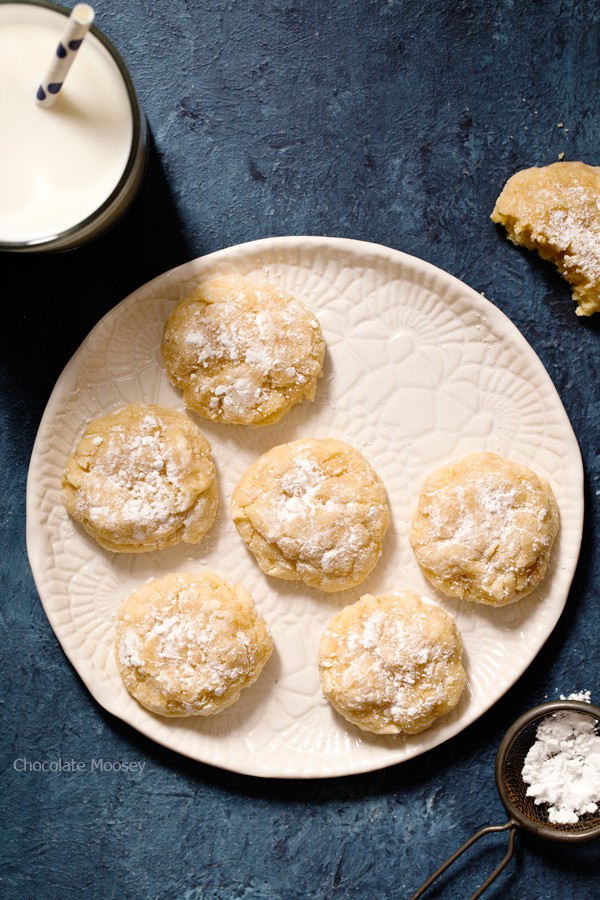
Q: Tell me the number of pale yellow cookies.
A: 7